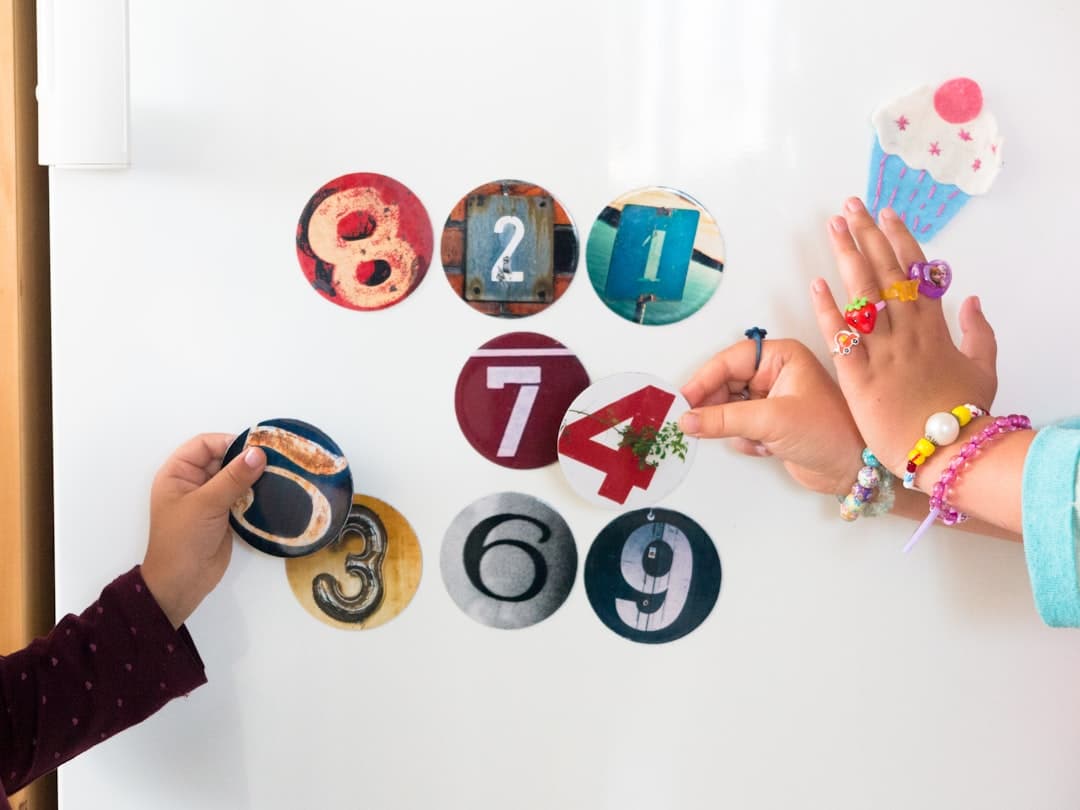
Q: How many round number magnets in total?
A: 9